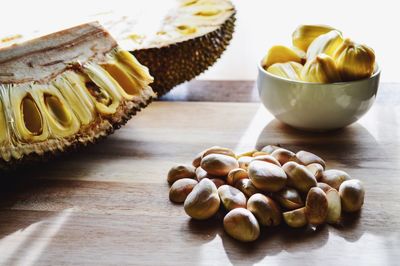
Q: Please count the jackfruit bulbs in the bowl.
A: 6